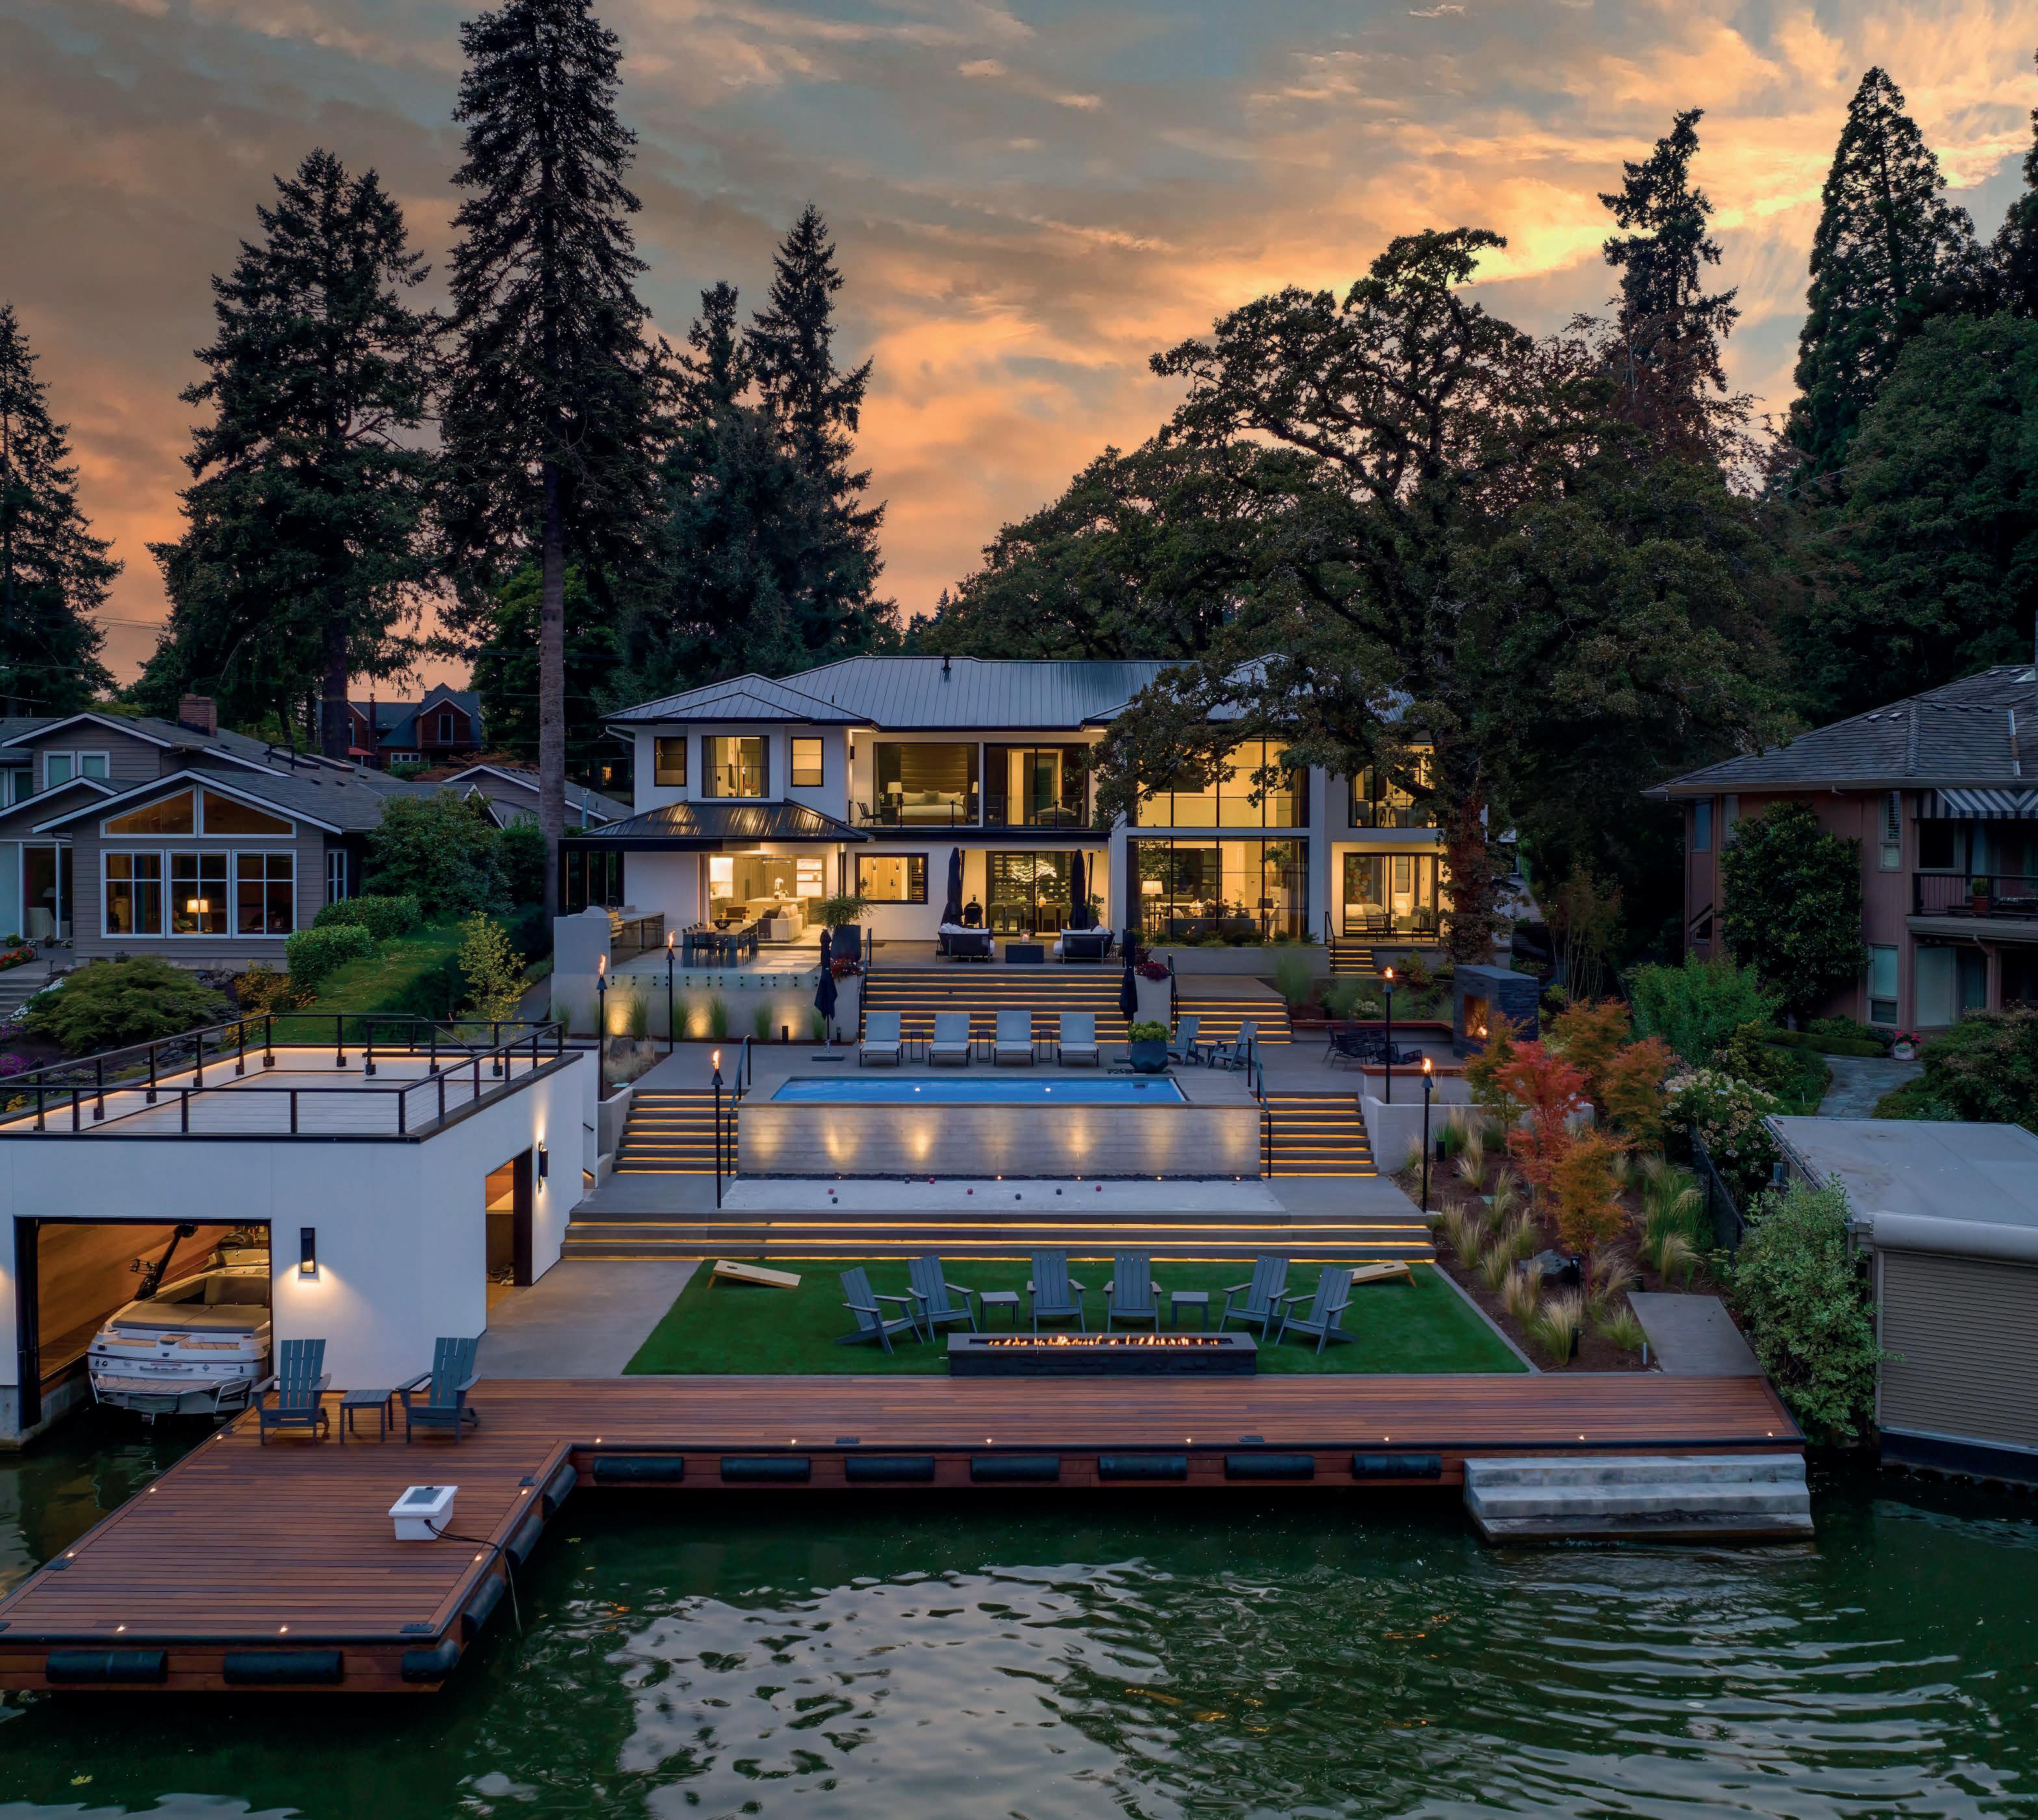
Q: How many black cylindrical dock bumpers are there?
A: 13